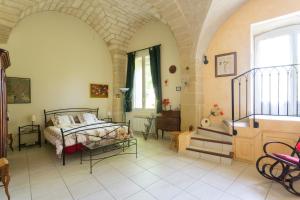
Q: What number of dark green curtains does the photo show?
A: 2